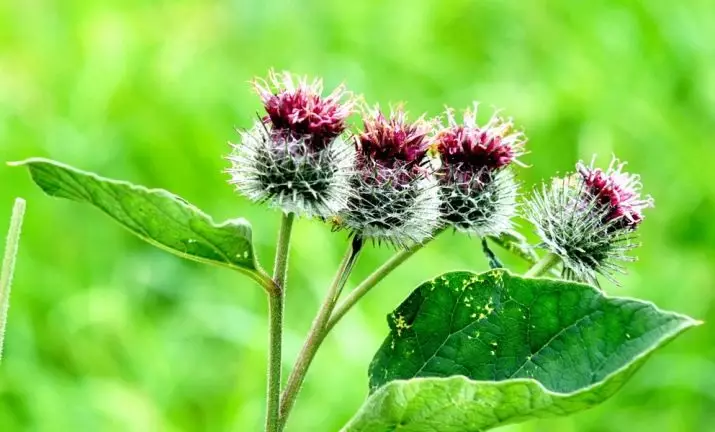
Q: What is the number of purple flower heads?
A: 4